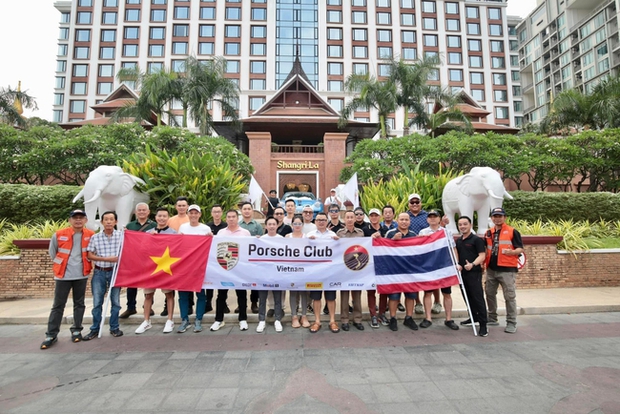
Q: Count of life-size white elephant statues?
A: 2